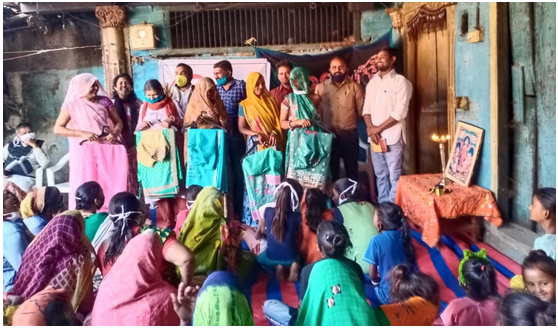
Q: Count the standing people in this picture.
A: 11